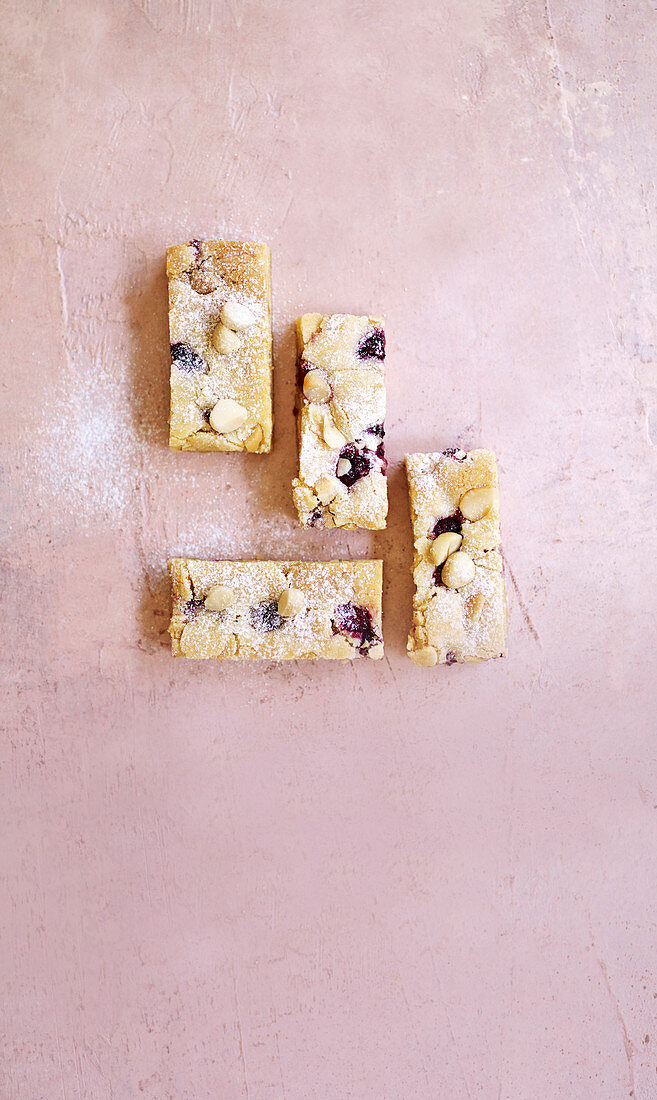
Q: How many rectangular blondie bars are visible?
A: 4